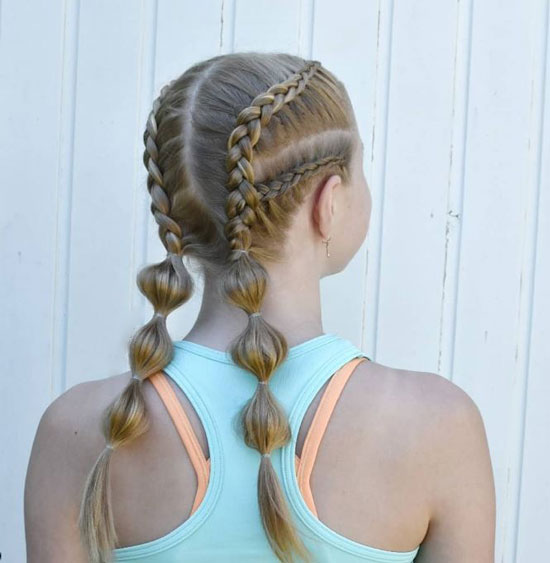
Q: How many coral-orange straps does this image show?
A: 2